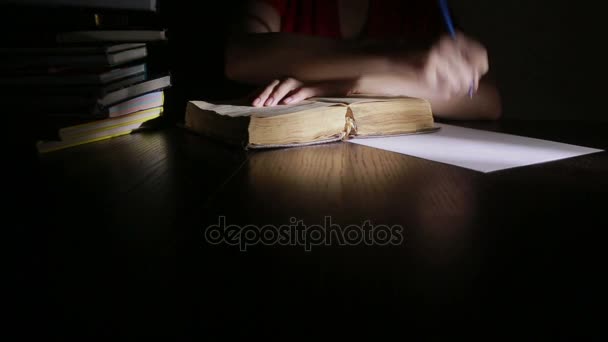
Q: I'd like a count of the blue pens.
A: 1